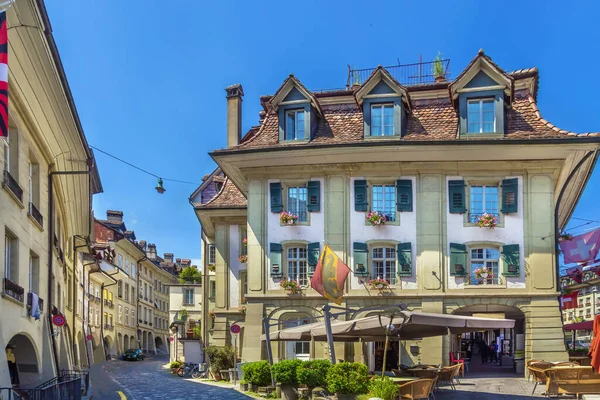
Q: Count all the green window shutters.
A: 12